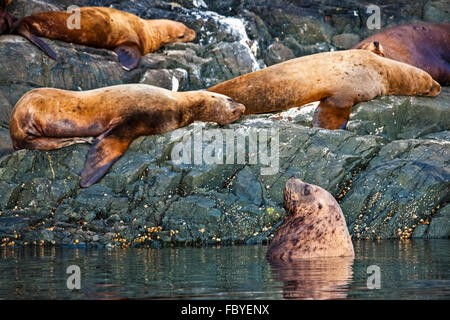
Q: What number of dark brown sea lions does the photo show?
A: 1